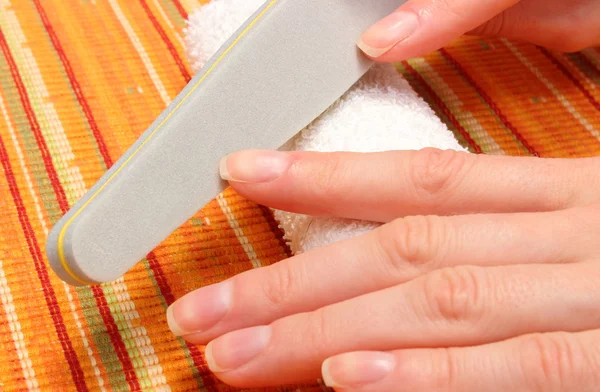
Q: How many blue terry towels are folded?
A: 0